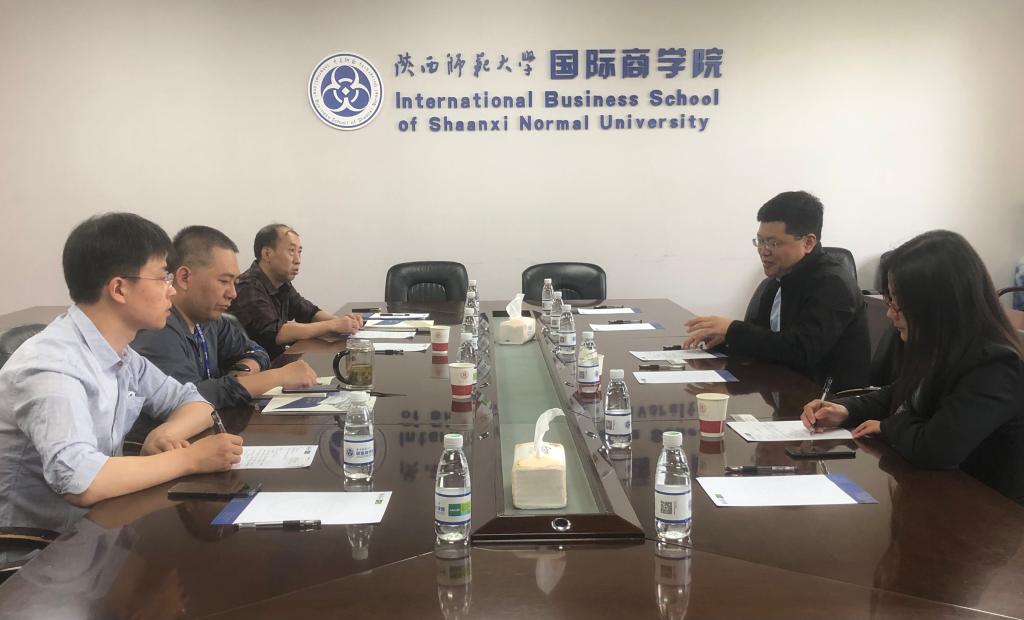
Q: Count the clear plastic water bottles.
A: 12